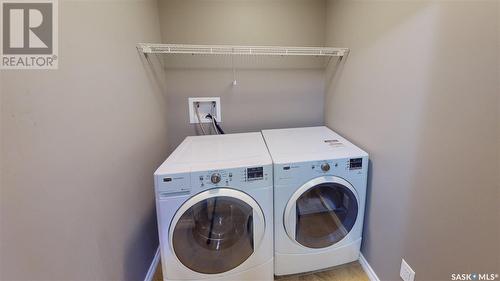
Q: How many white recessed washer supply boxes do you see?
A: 1